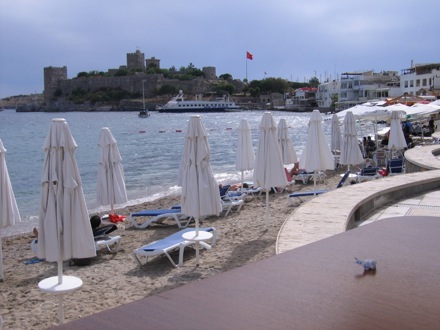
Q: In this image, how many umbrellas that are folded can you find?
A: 11